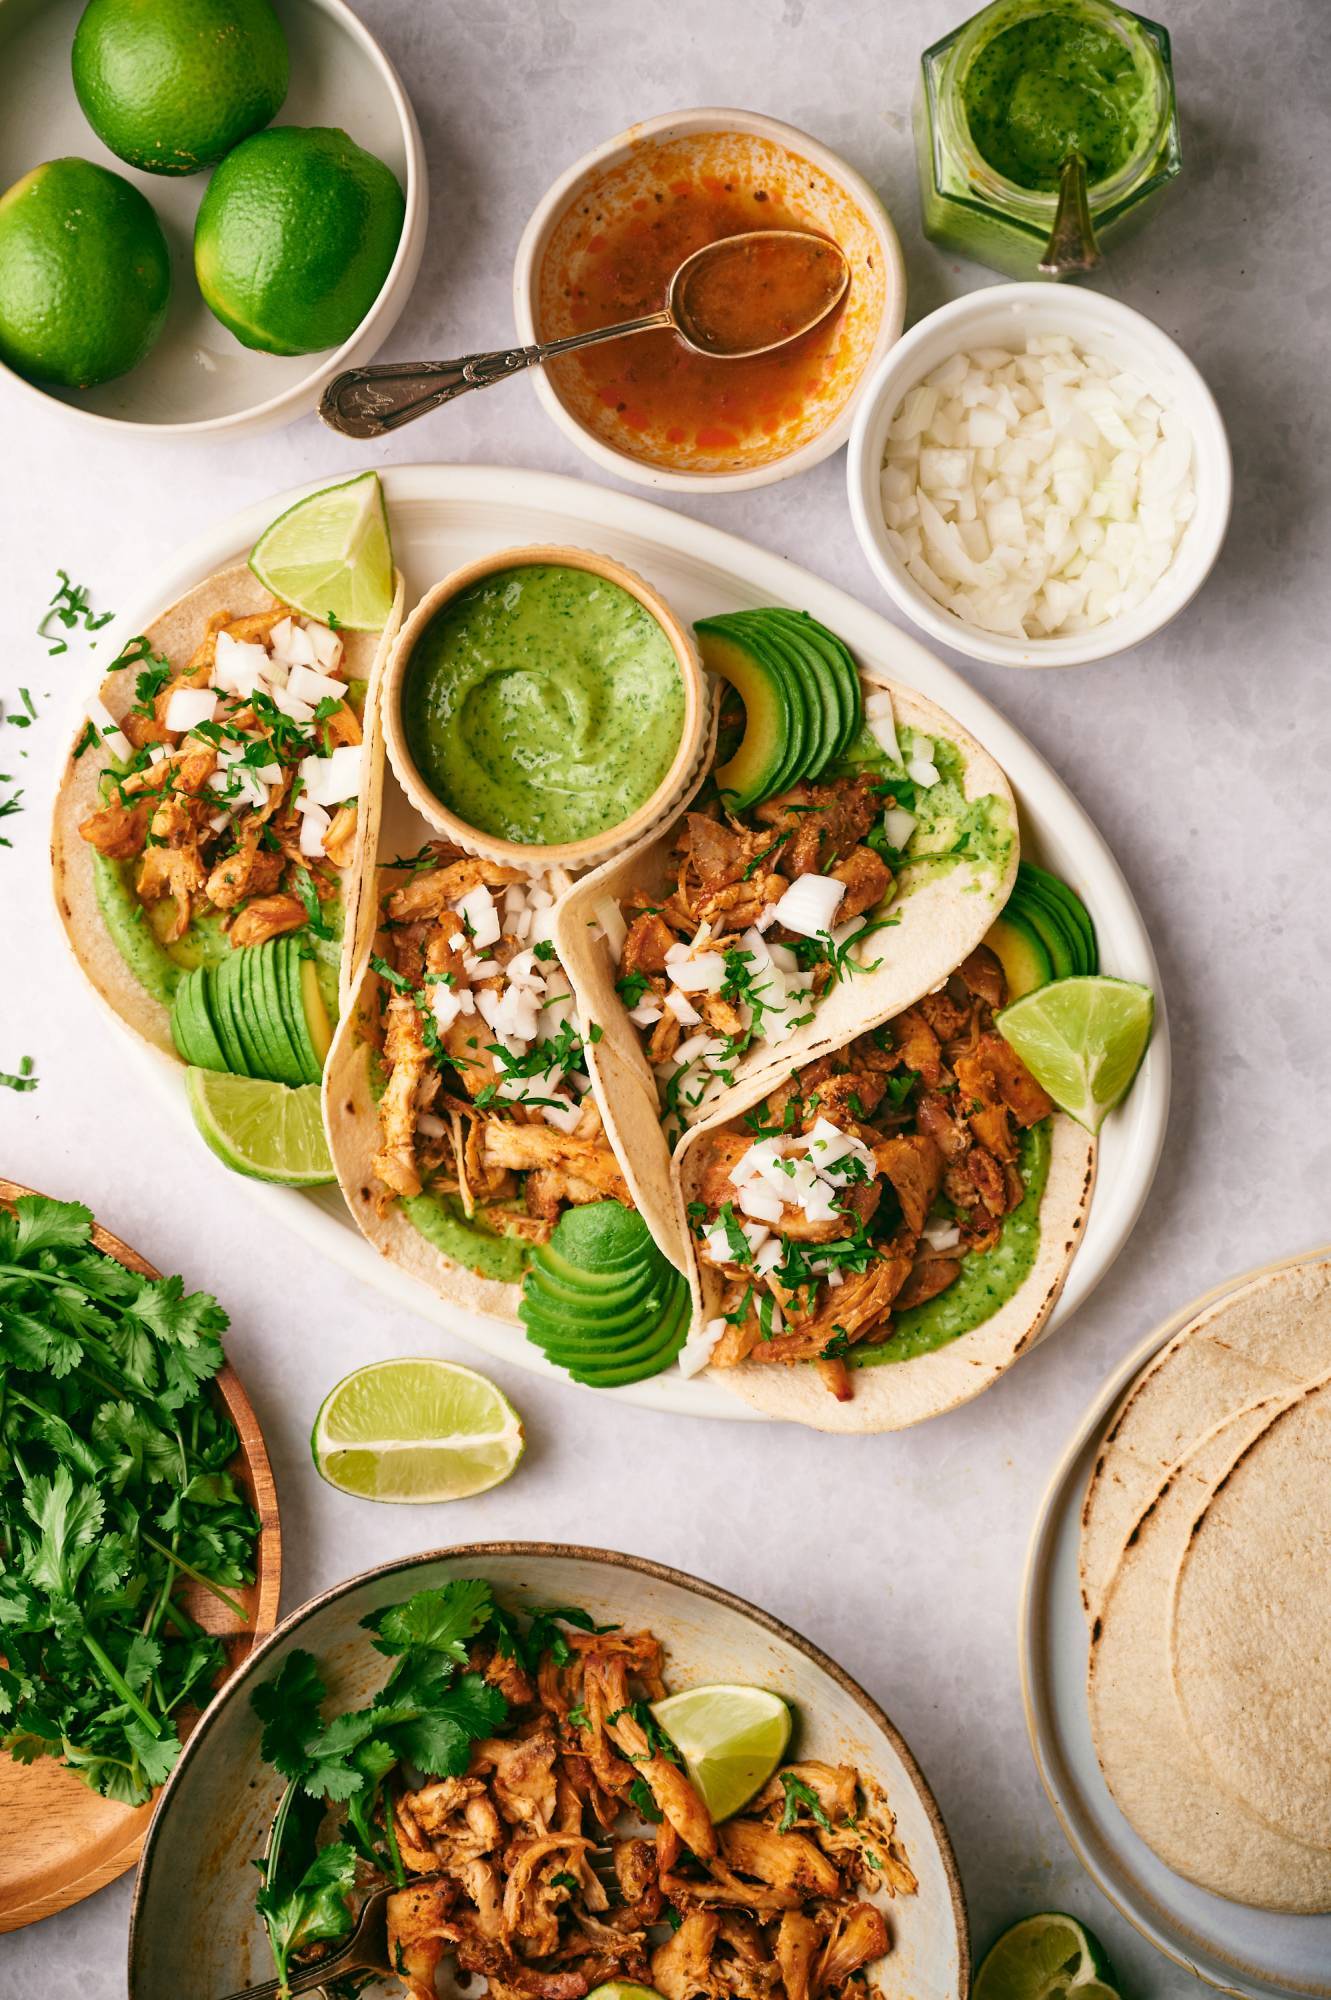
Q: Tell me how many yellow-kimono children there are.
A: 0